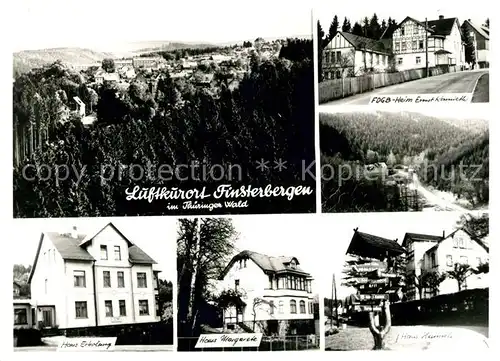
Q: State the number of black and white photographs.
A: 6